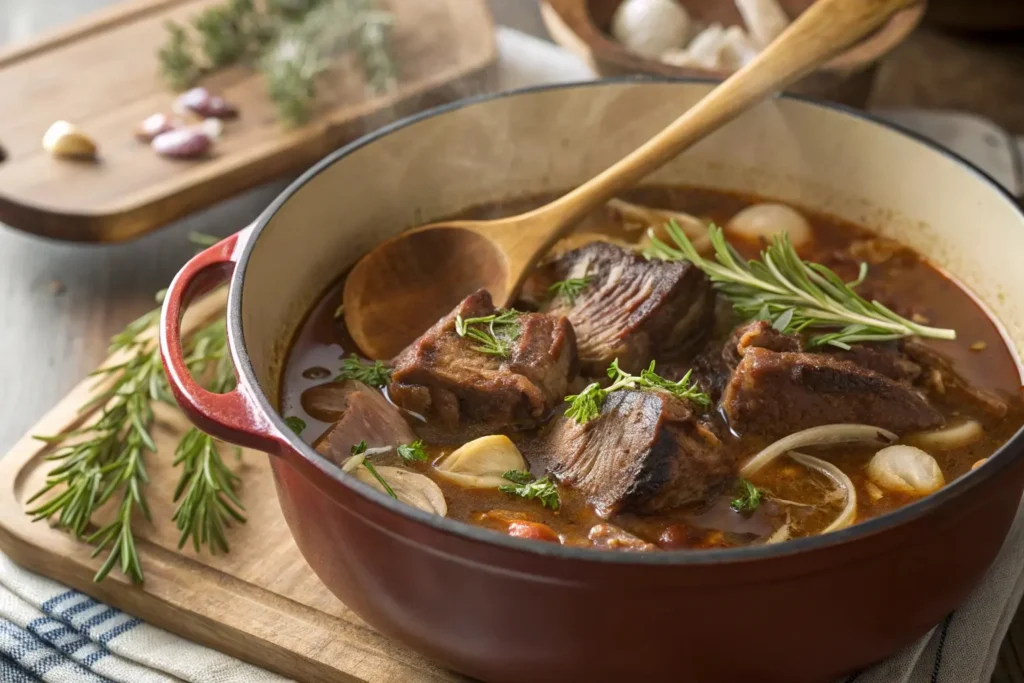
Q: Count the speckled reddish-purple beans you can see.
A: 0